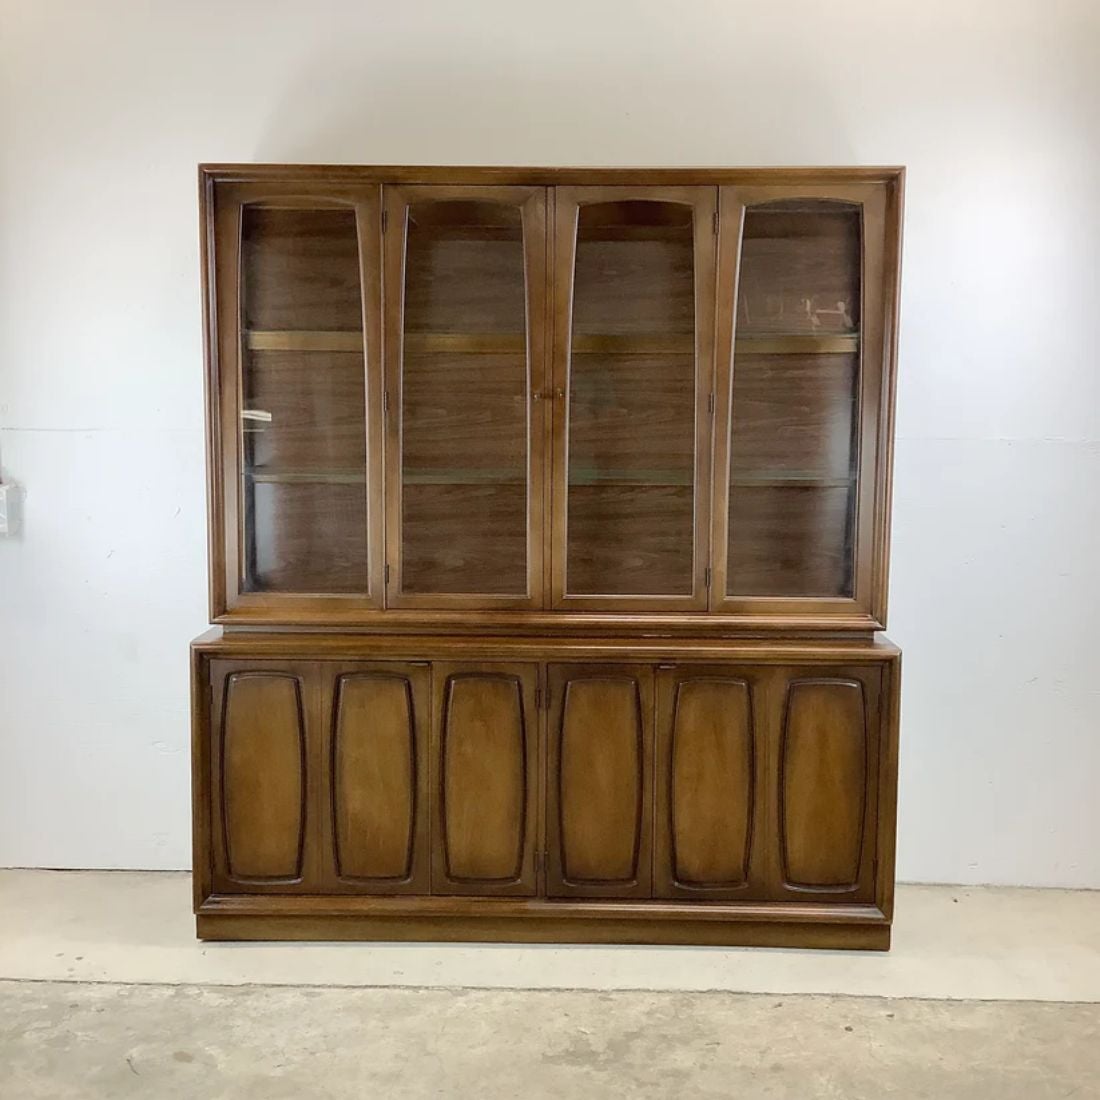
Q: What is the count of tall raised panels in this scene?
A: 6